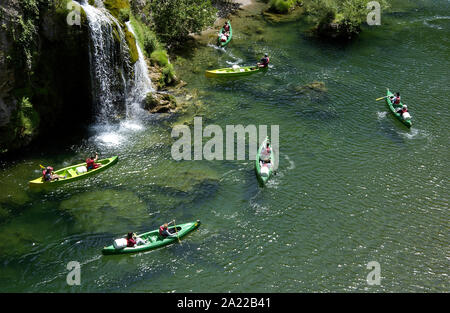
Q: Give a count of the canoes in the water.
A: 6